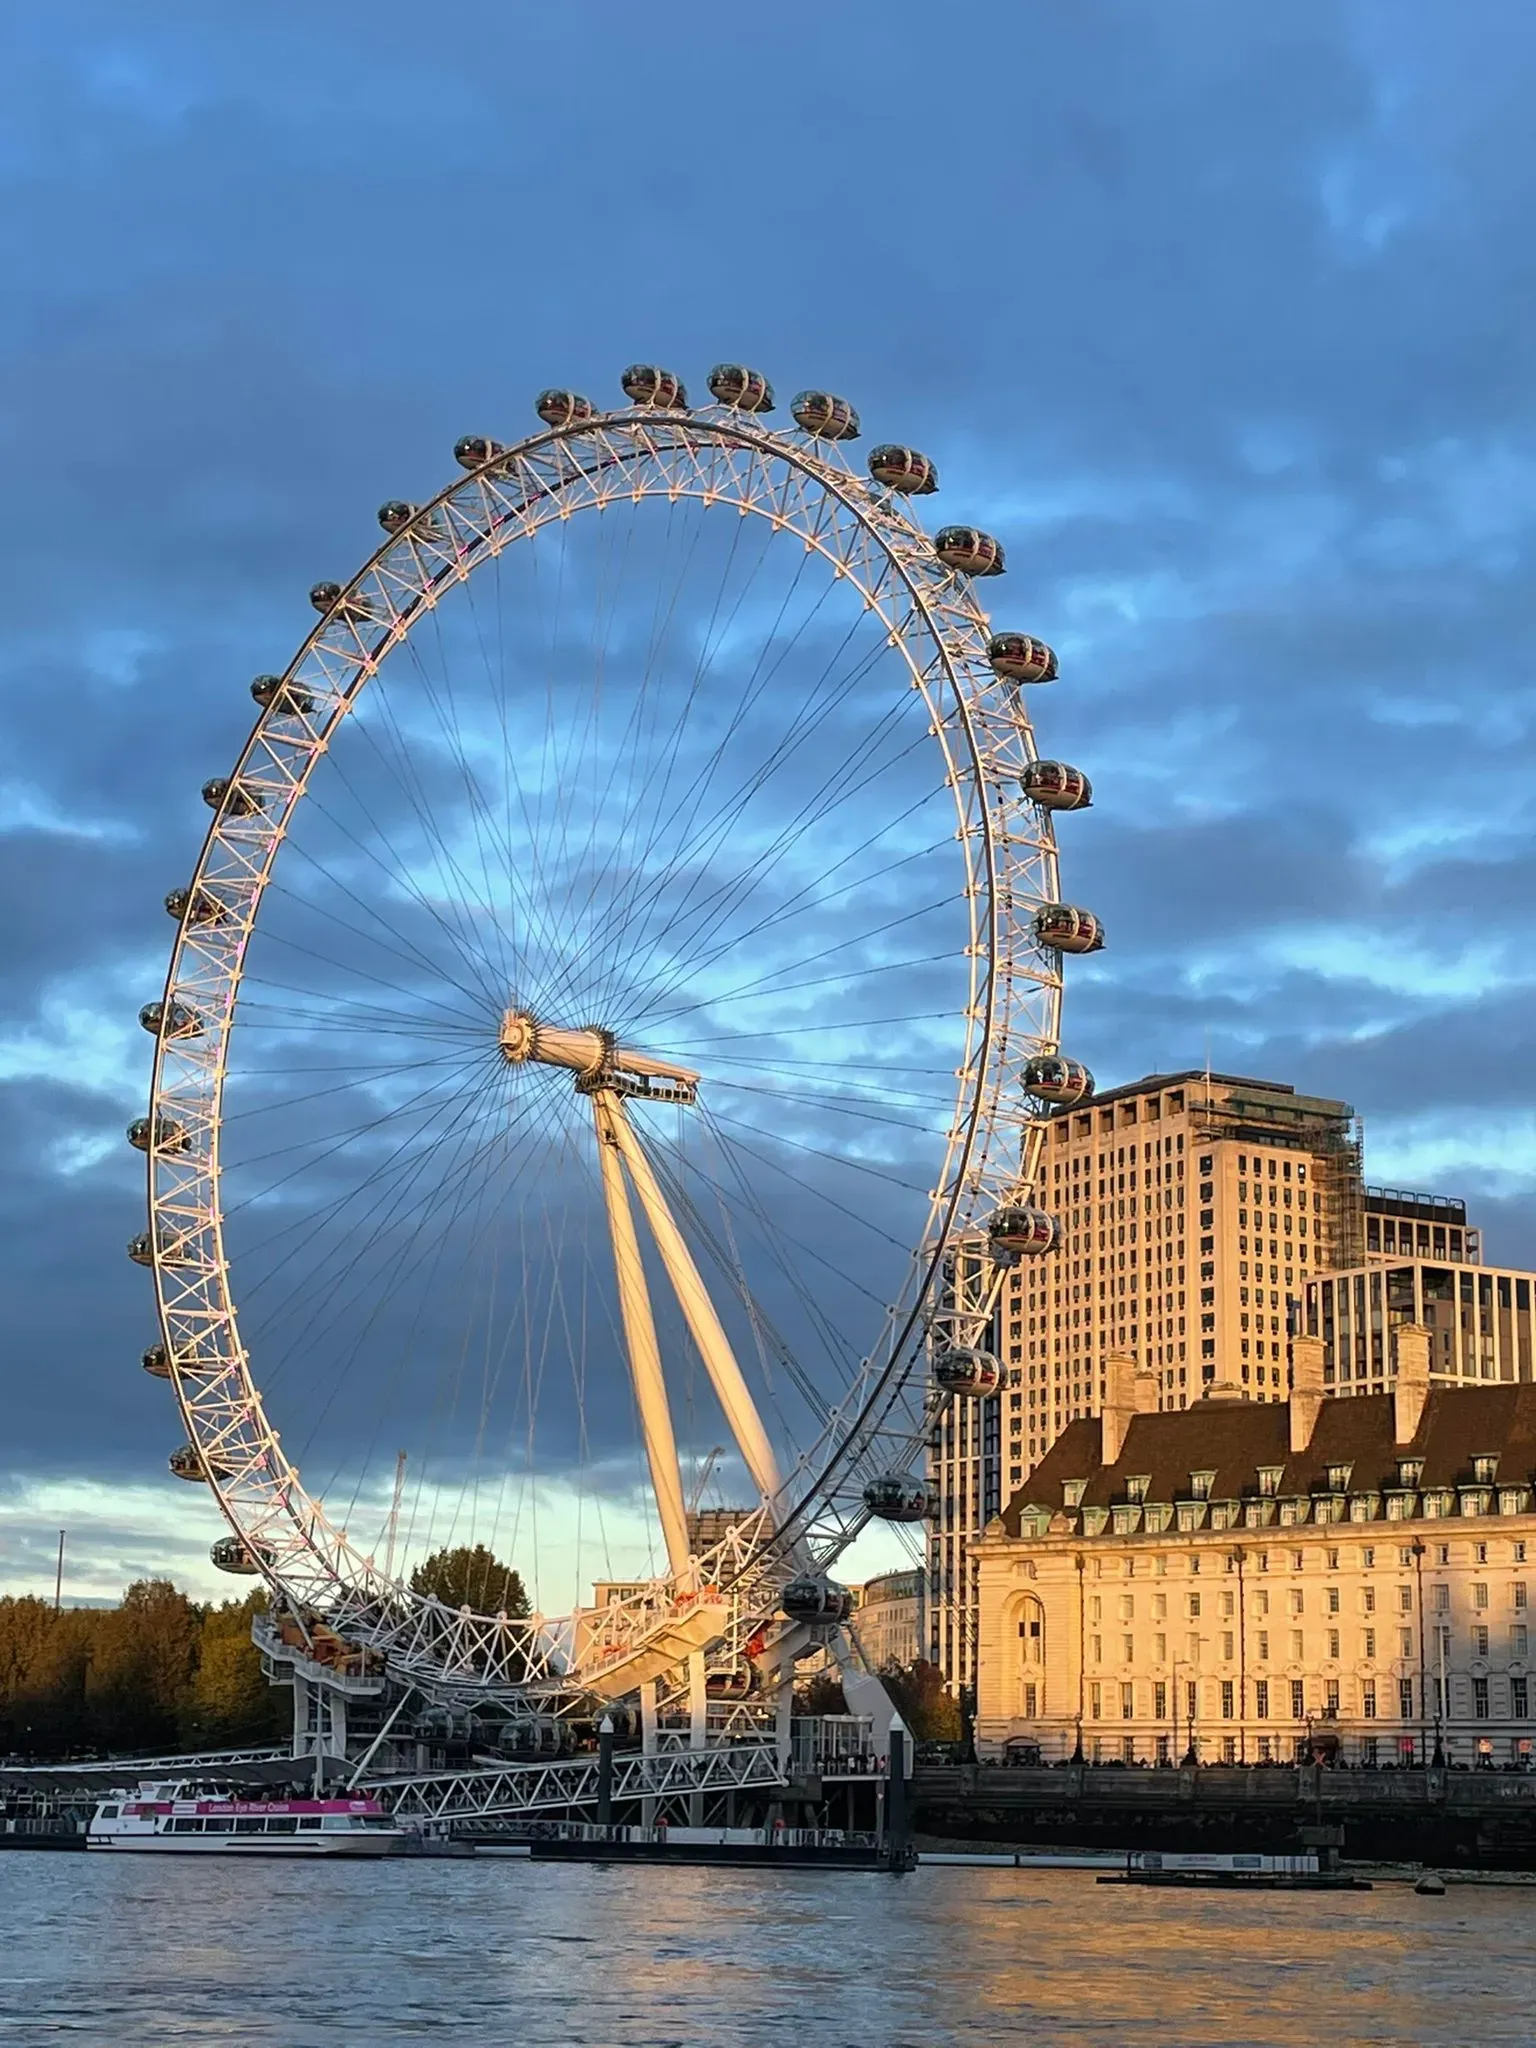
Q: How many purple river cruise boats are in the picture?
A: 1